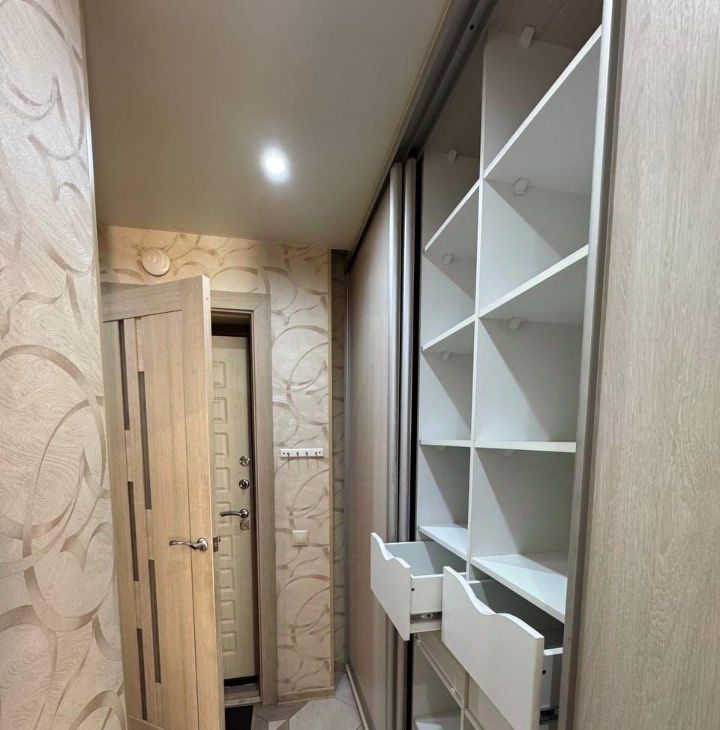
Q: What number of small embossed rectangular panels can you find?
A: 9